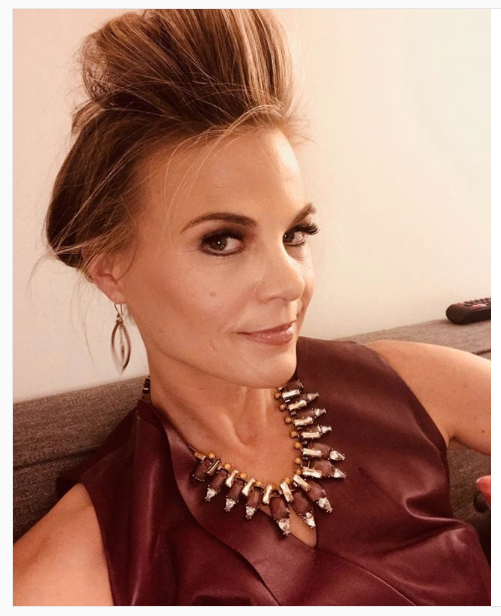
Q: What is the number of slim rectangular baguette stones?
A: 12